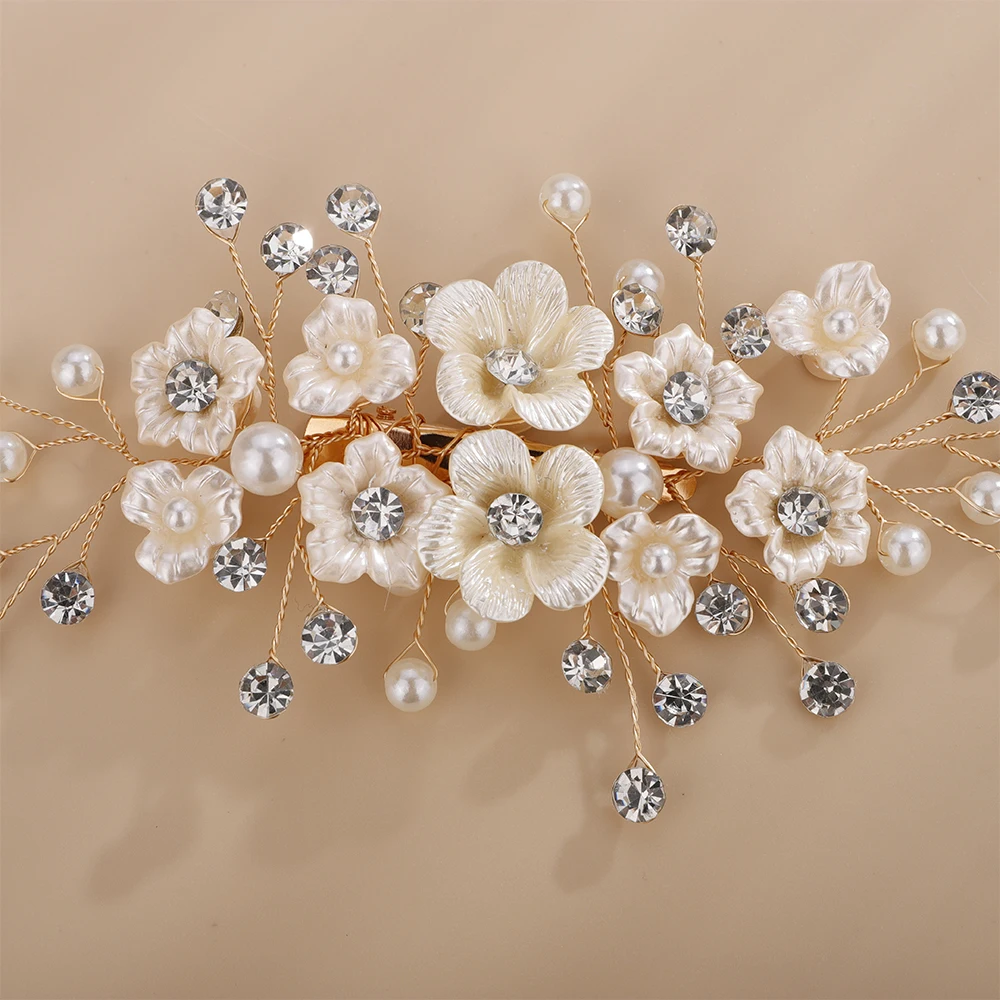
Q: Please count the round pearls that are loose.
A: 11